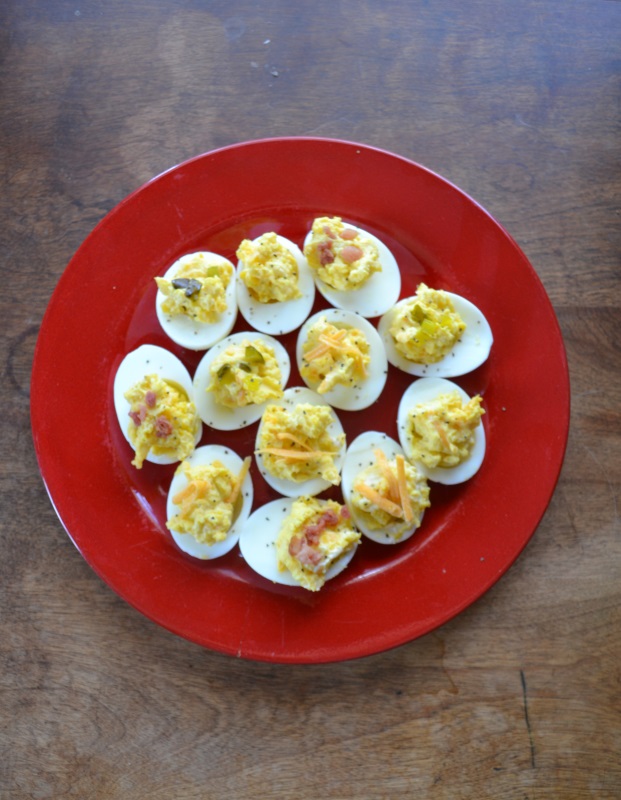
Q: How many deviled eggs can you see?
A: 12